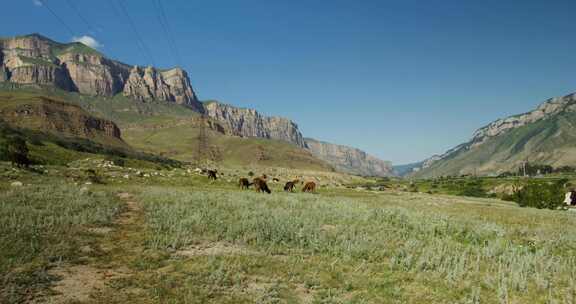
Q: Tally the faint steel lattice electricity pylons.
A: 1